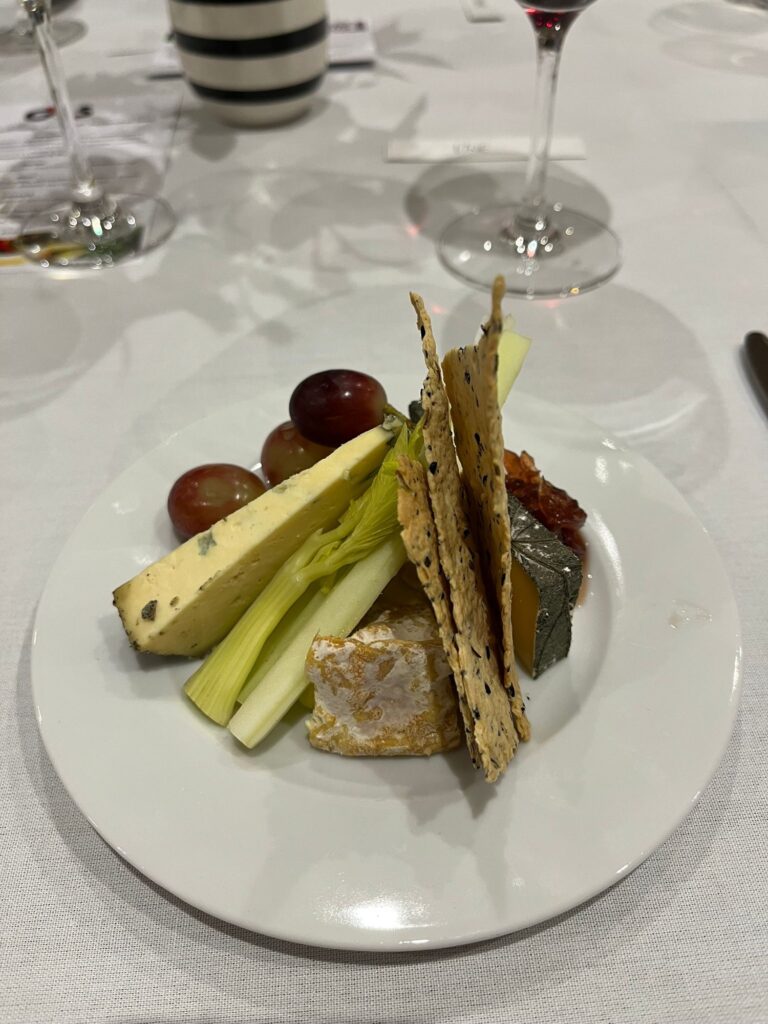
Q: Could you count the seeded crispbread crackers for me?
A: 3